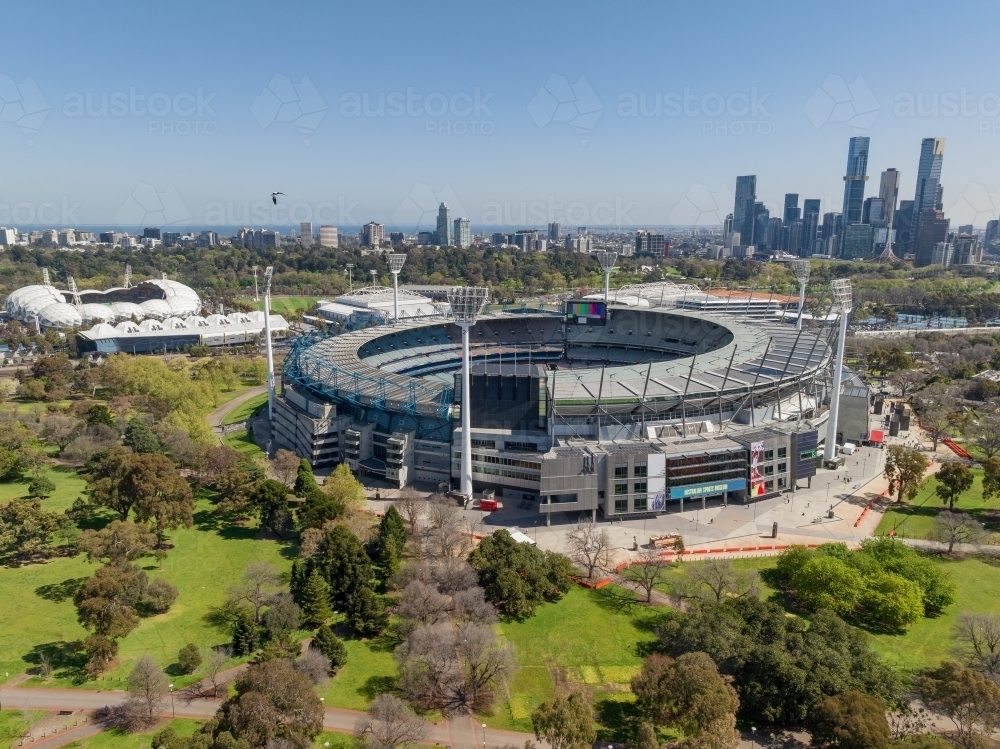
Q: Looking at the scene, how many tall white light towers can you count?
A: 6